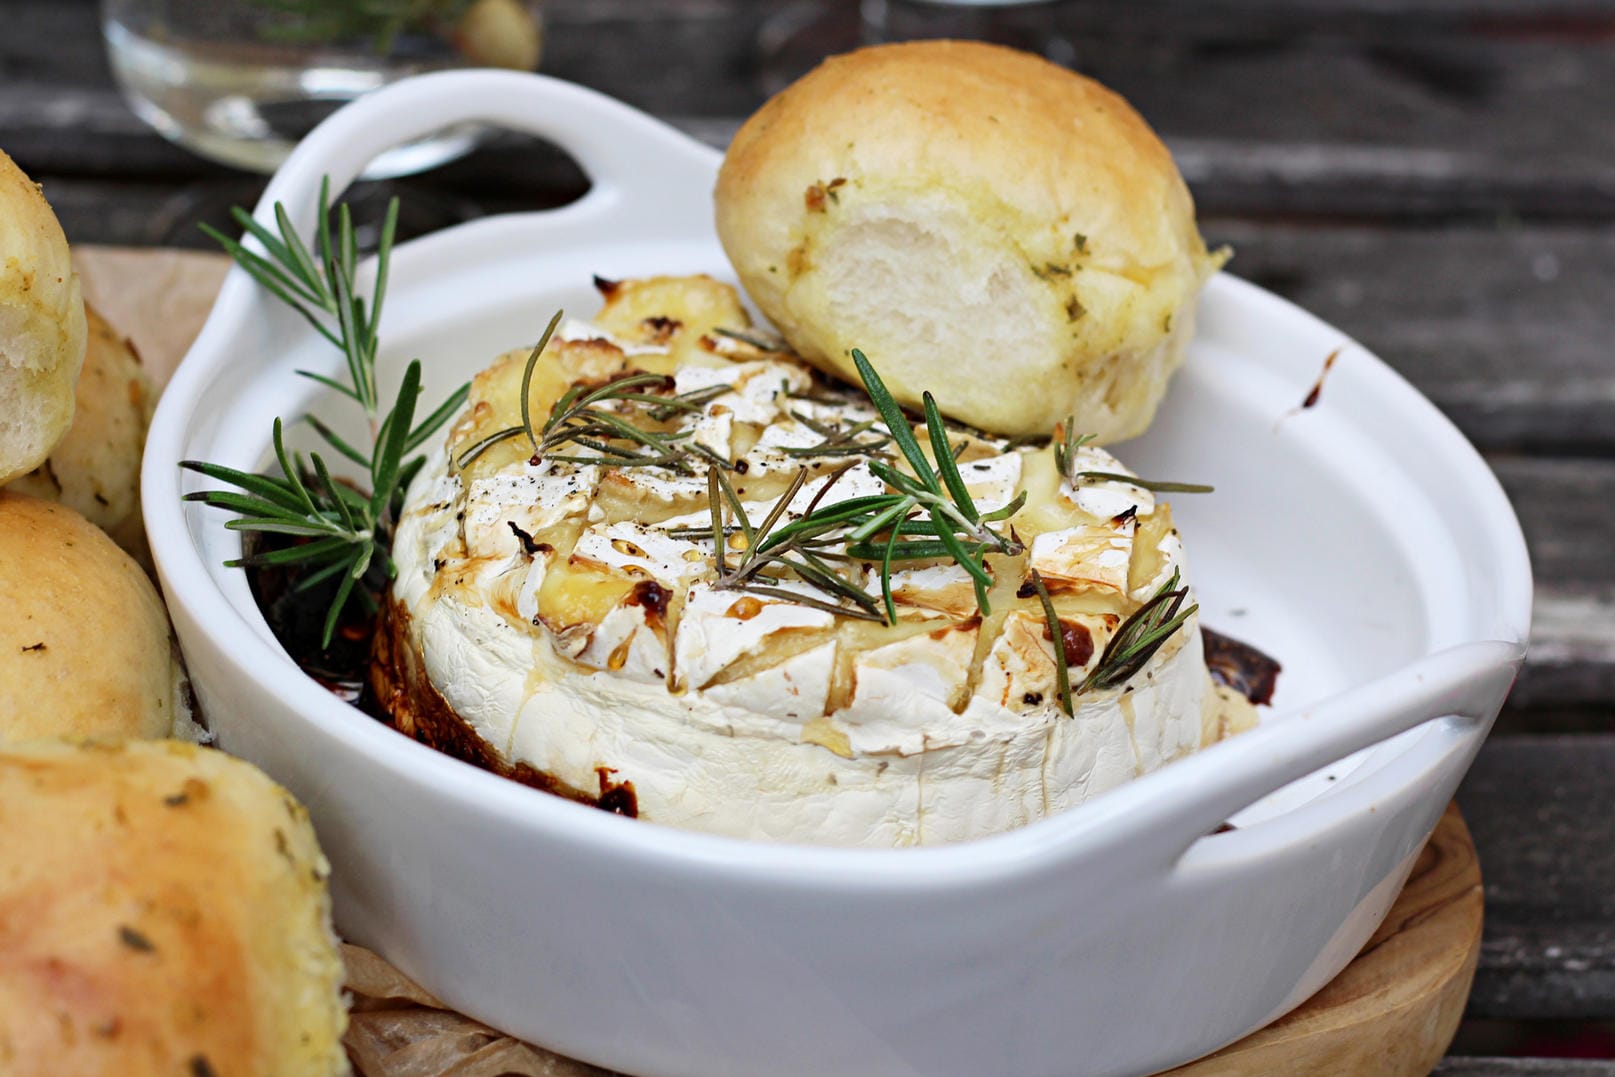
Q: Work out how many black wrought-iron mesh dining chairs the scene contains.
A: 0